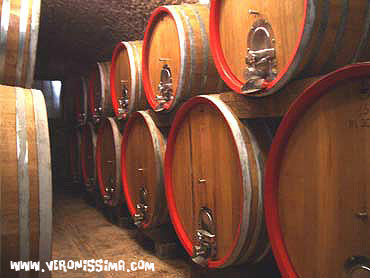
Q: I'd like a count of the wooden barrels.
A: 13